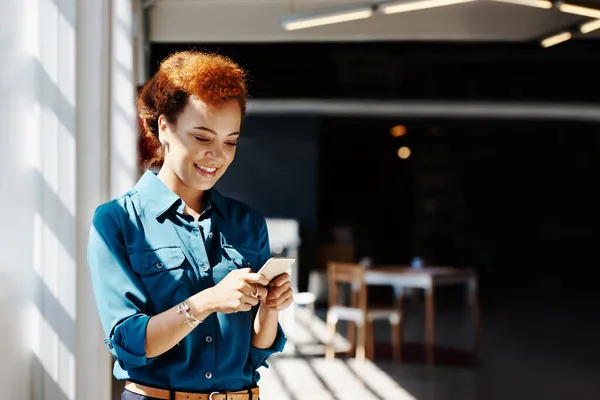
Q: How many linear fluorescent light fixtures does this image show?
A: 6